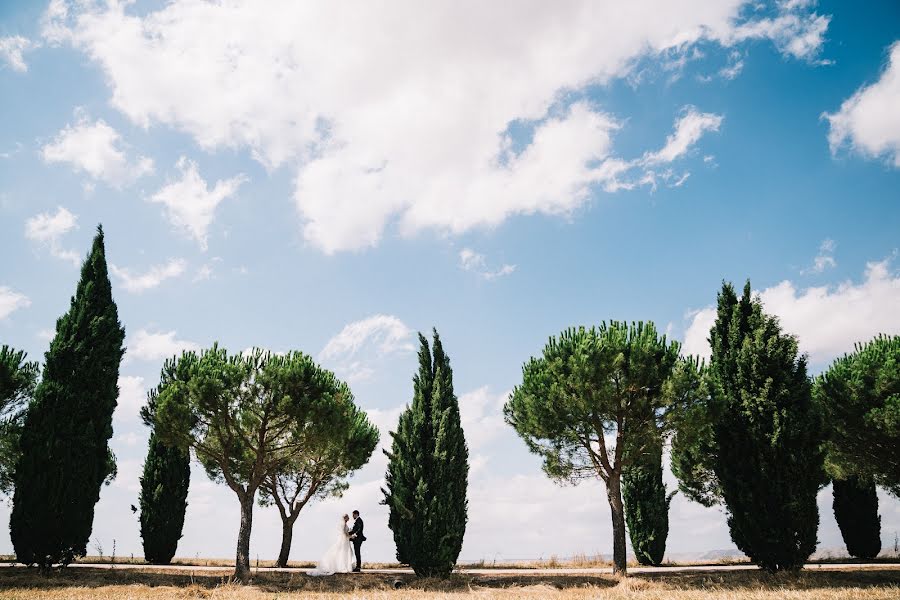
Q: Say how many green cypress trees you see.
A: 6